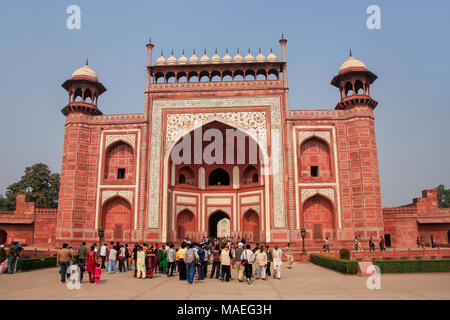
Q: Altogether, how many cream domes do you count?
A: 13